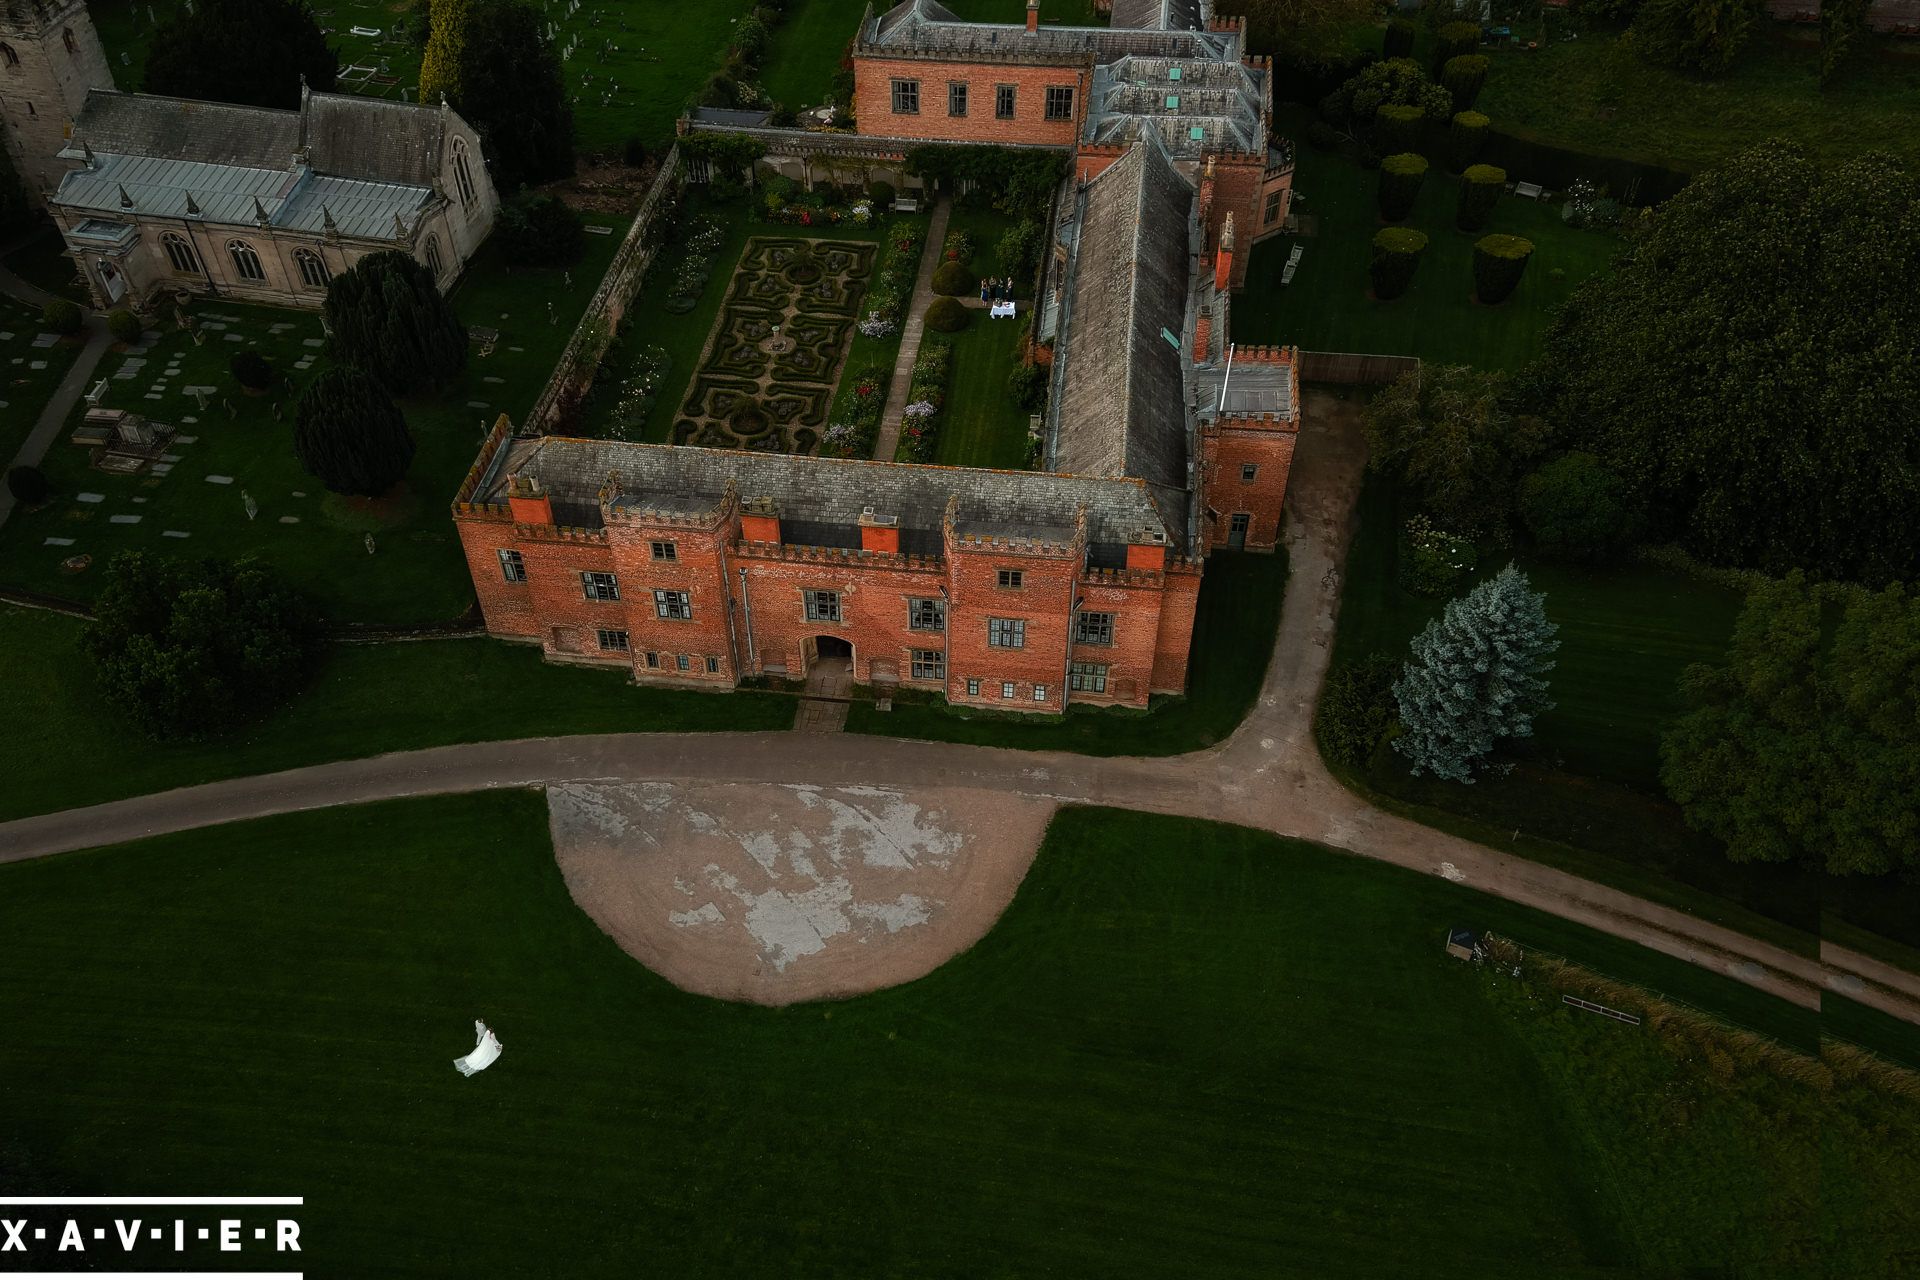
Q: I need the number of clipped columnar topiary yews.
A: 9